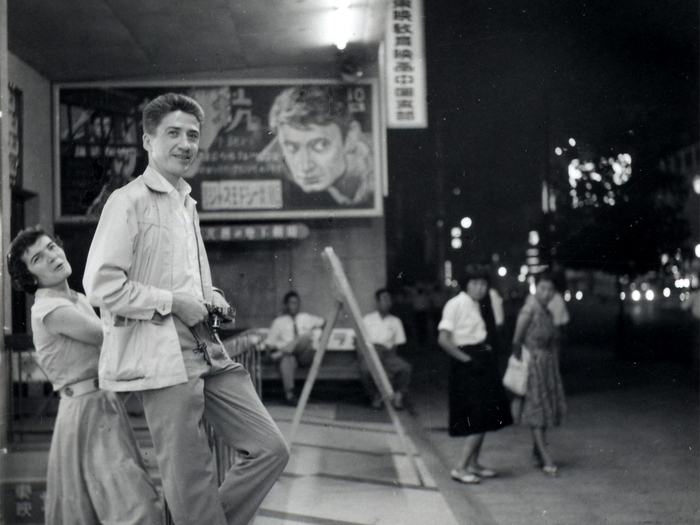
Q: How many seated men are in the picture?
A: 2